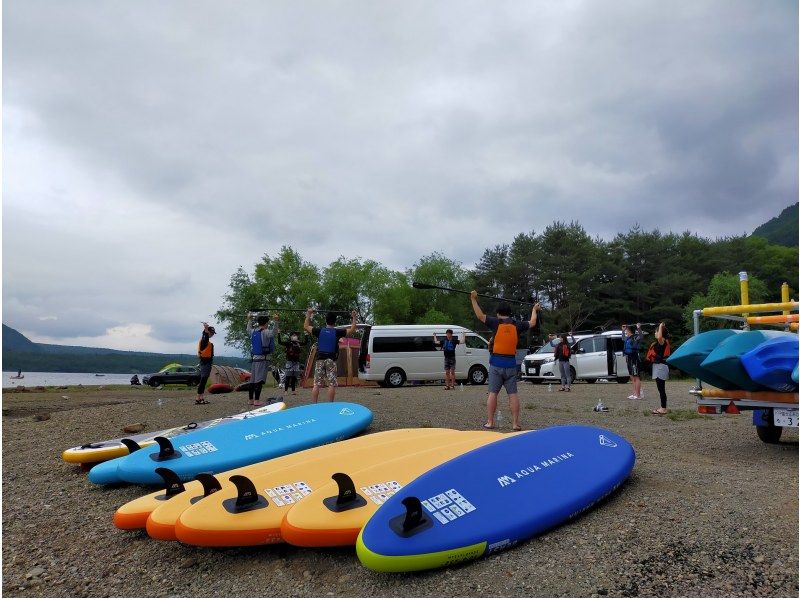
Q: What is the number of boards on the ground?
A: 8